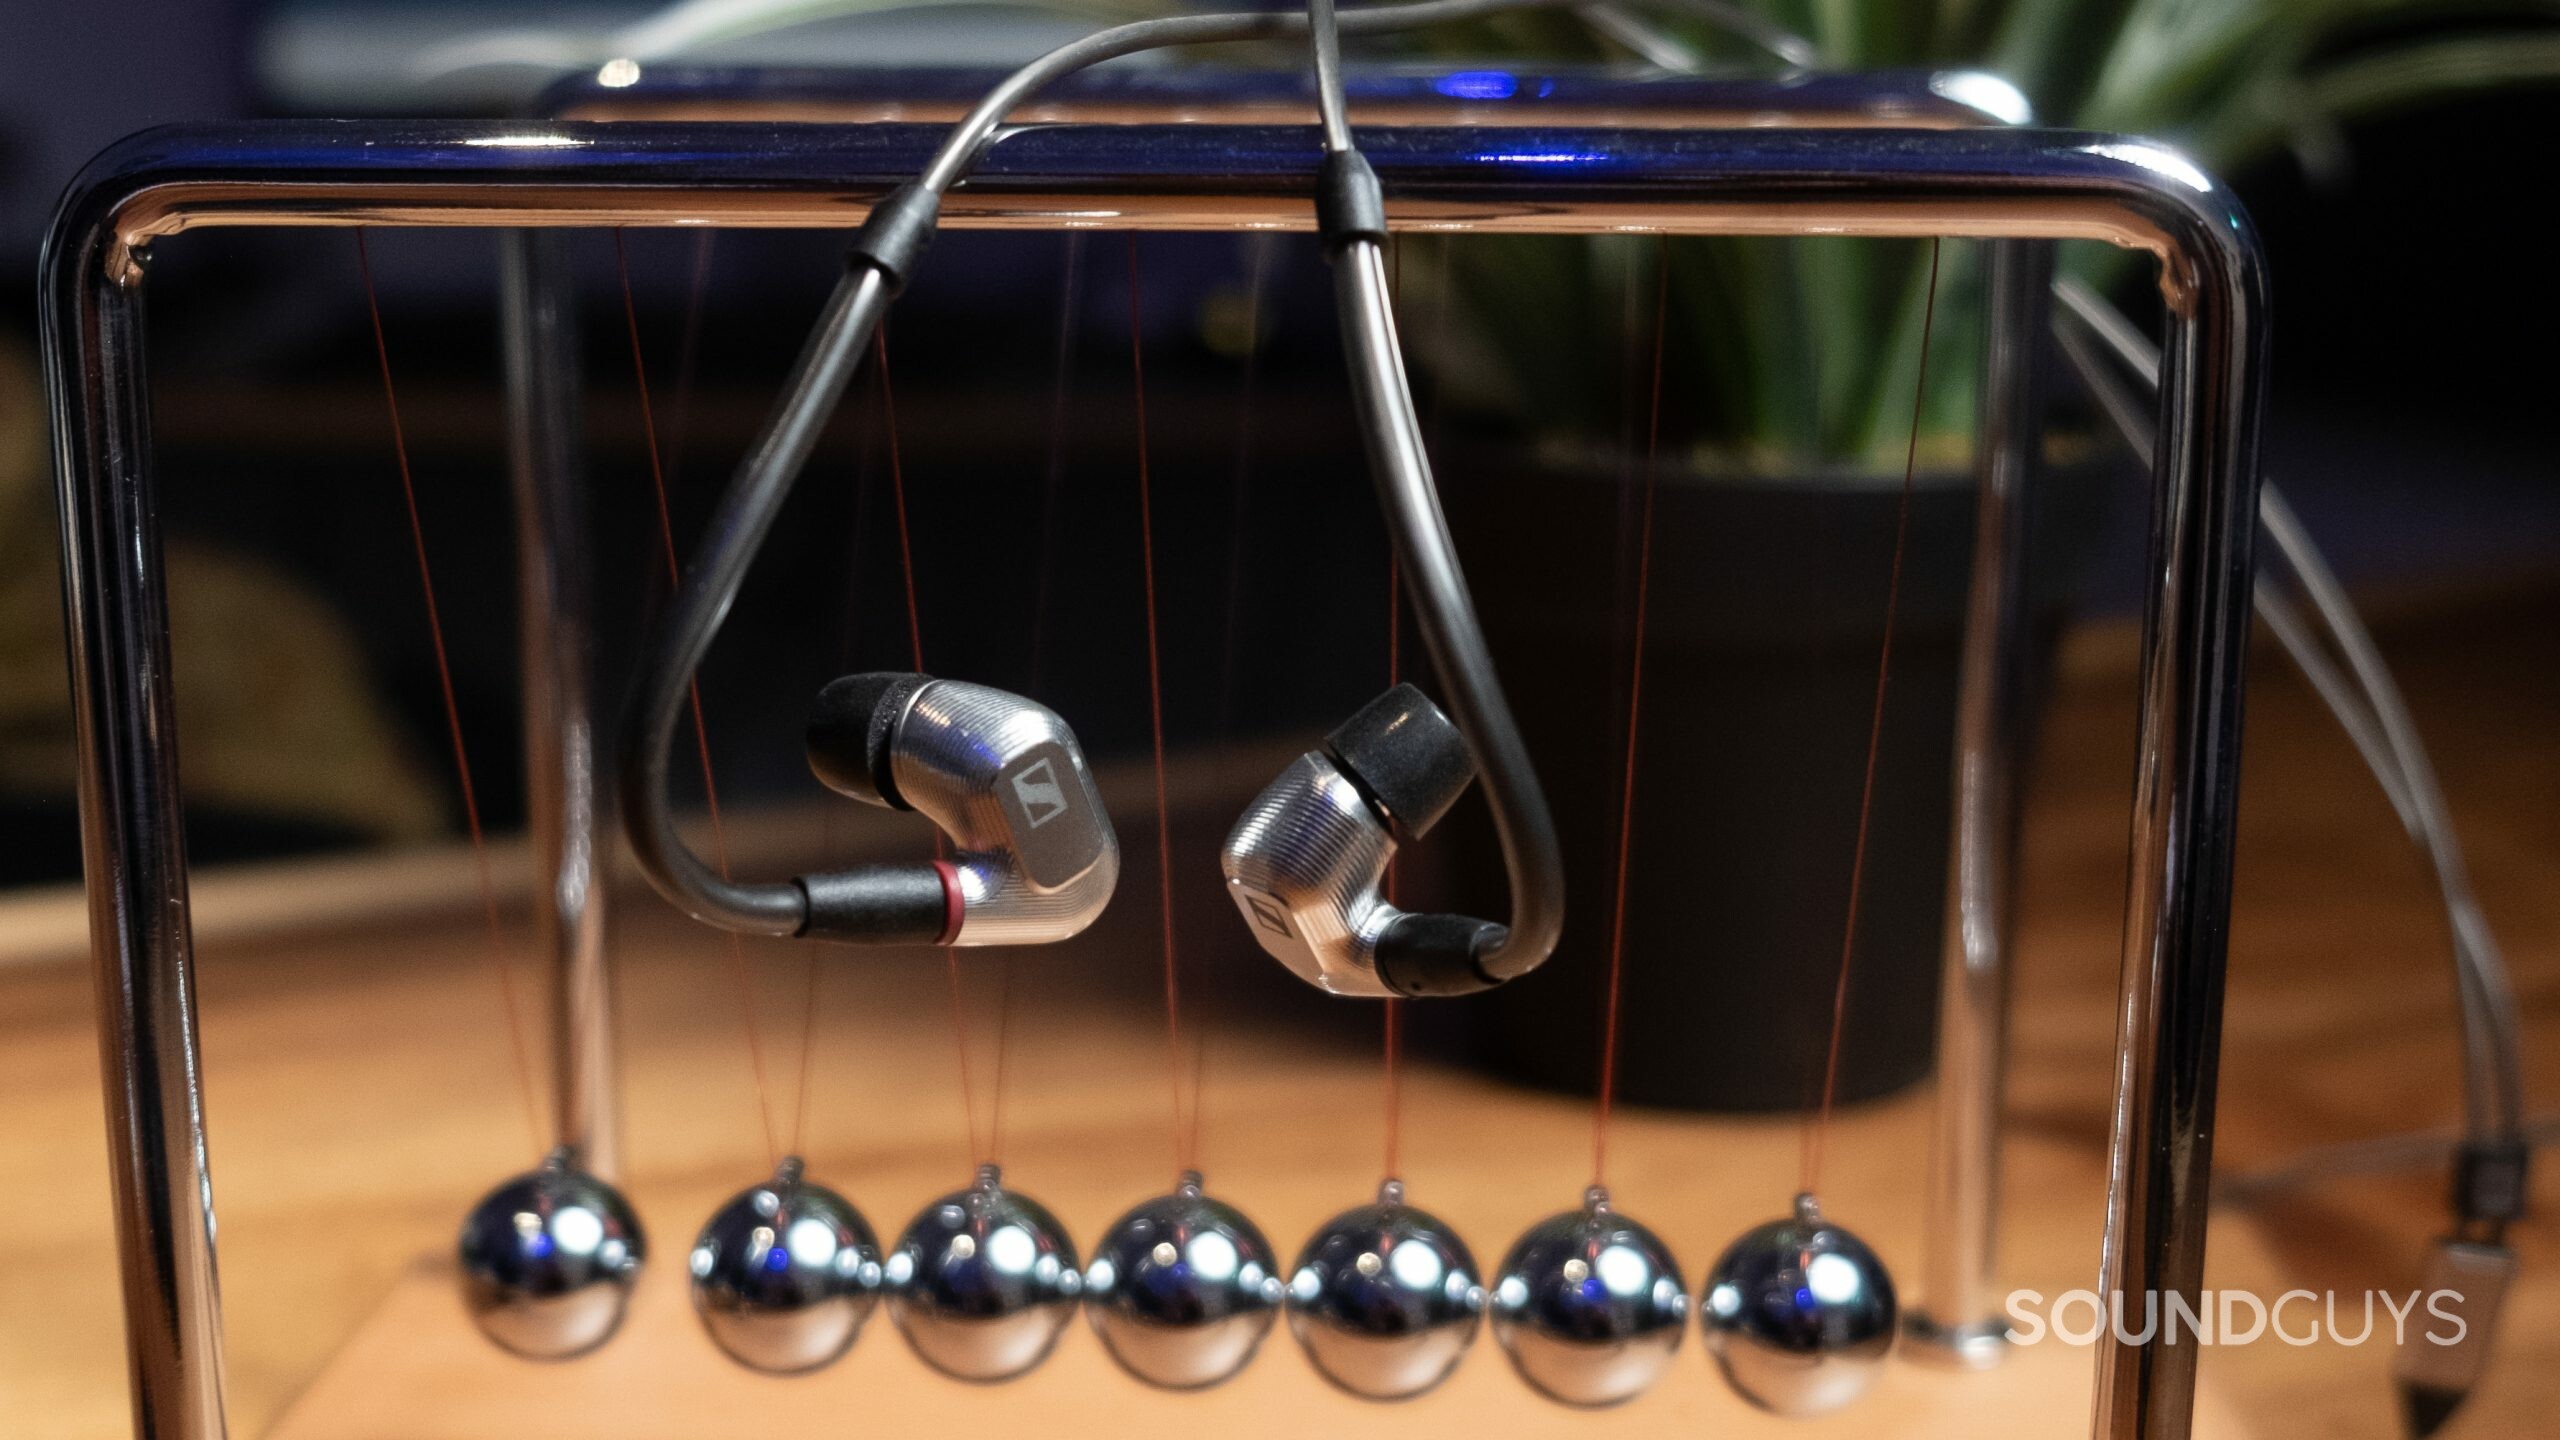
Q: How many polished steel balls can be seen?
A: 7